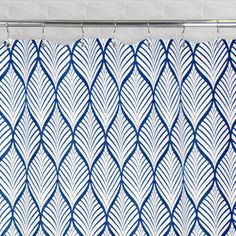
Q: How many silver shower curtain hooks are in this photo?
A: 7